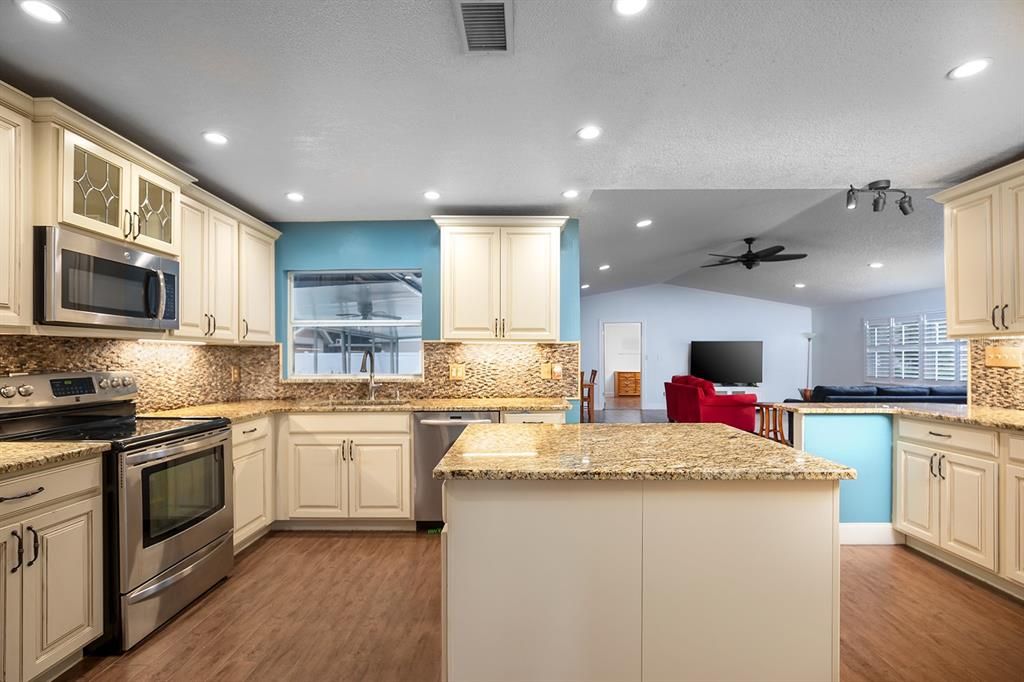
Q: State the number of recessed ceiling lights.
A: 13